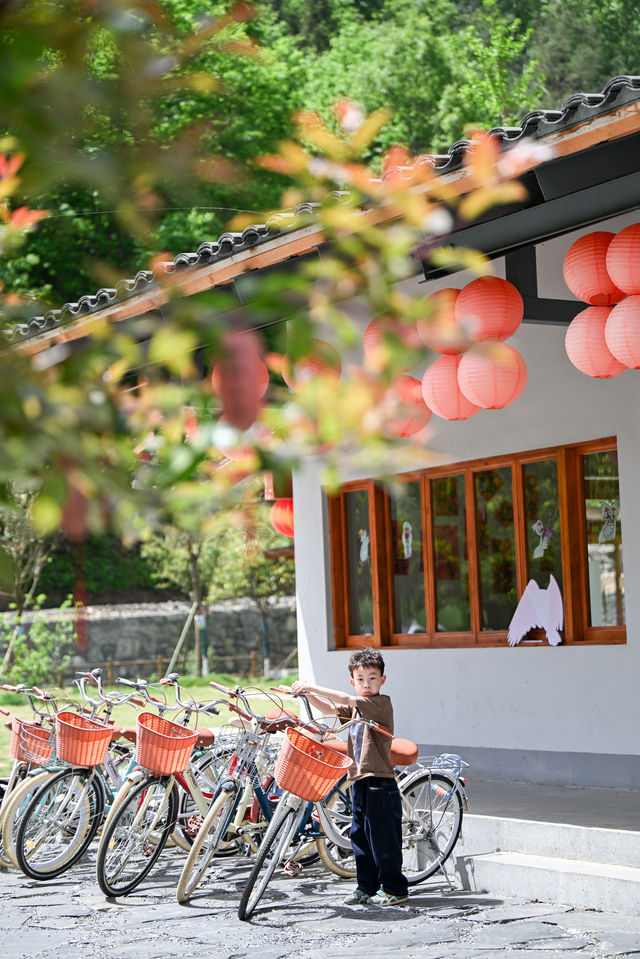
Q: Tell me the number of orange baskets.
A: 4